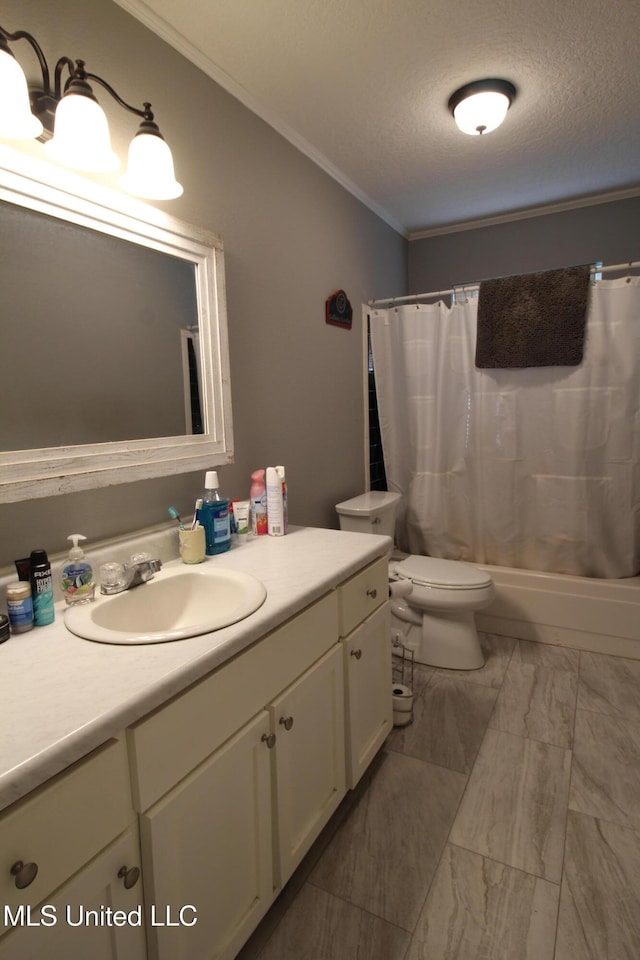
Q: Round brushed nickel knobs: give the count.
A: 6